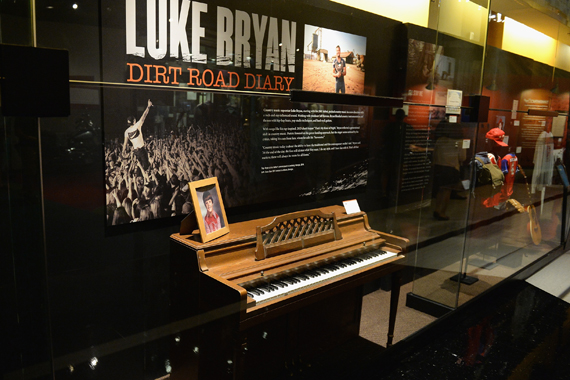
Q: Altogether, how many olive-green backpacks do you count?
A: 1